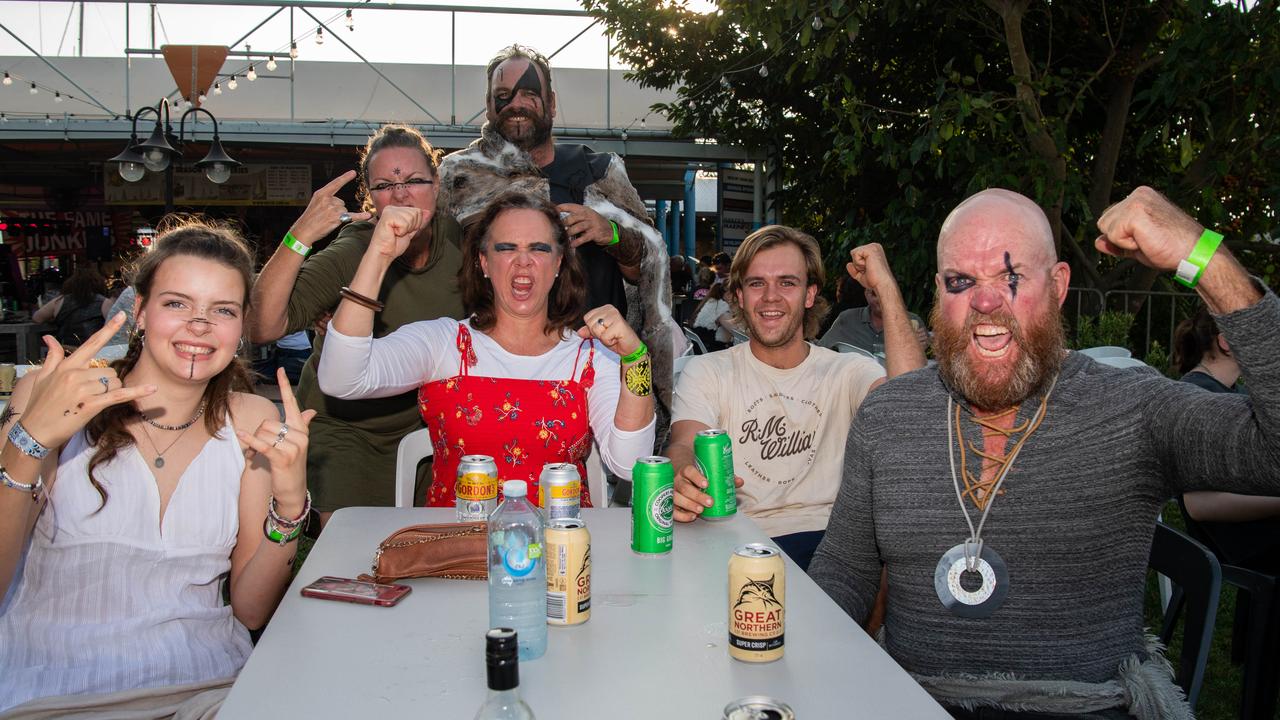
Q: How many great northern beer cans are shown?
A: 2